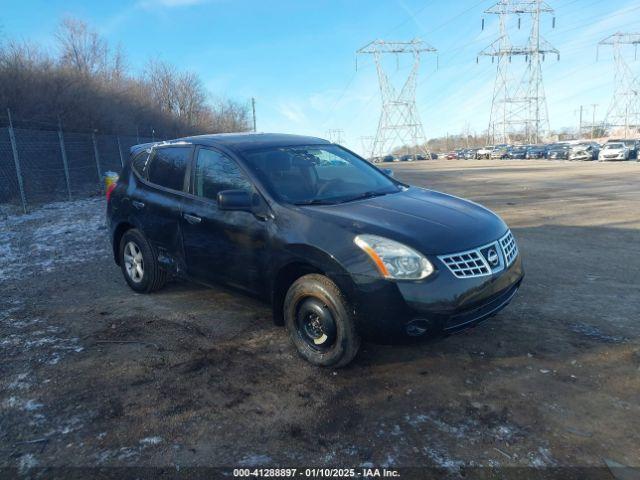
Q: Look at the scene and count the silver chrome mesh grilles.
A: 2